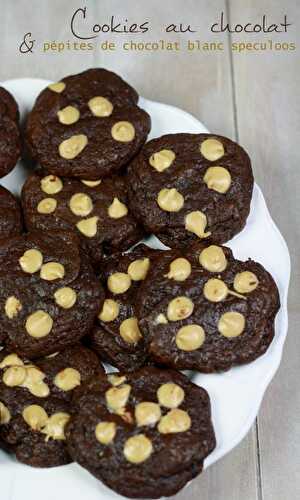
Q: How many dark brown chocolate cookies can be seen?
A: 10